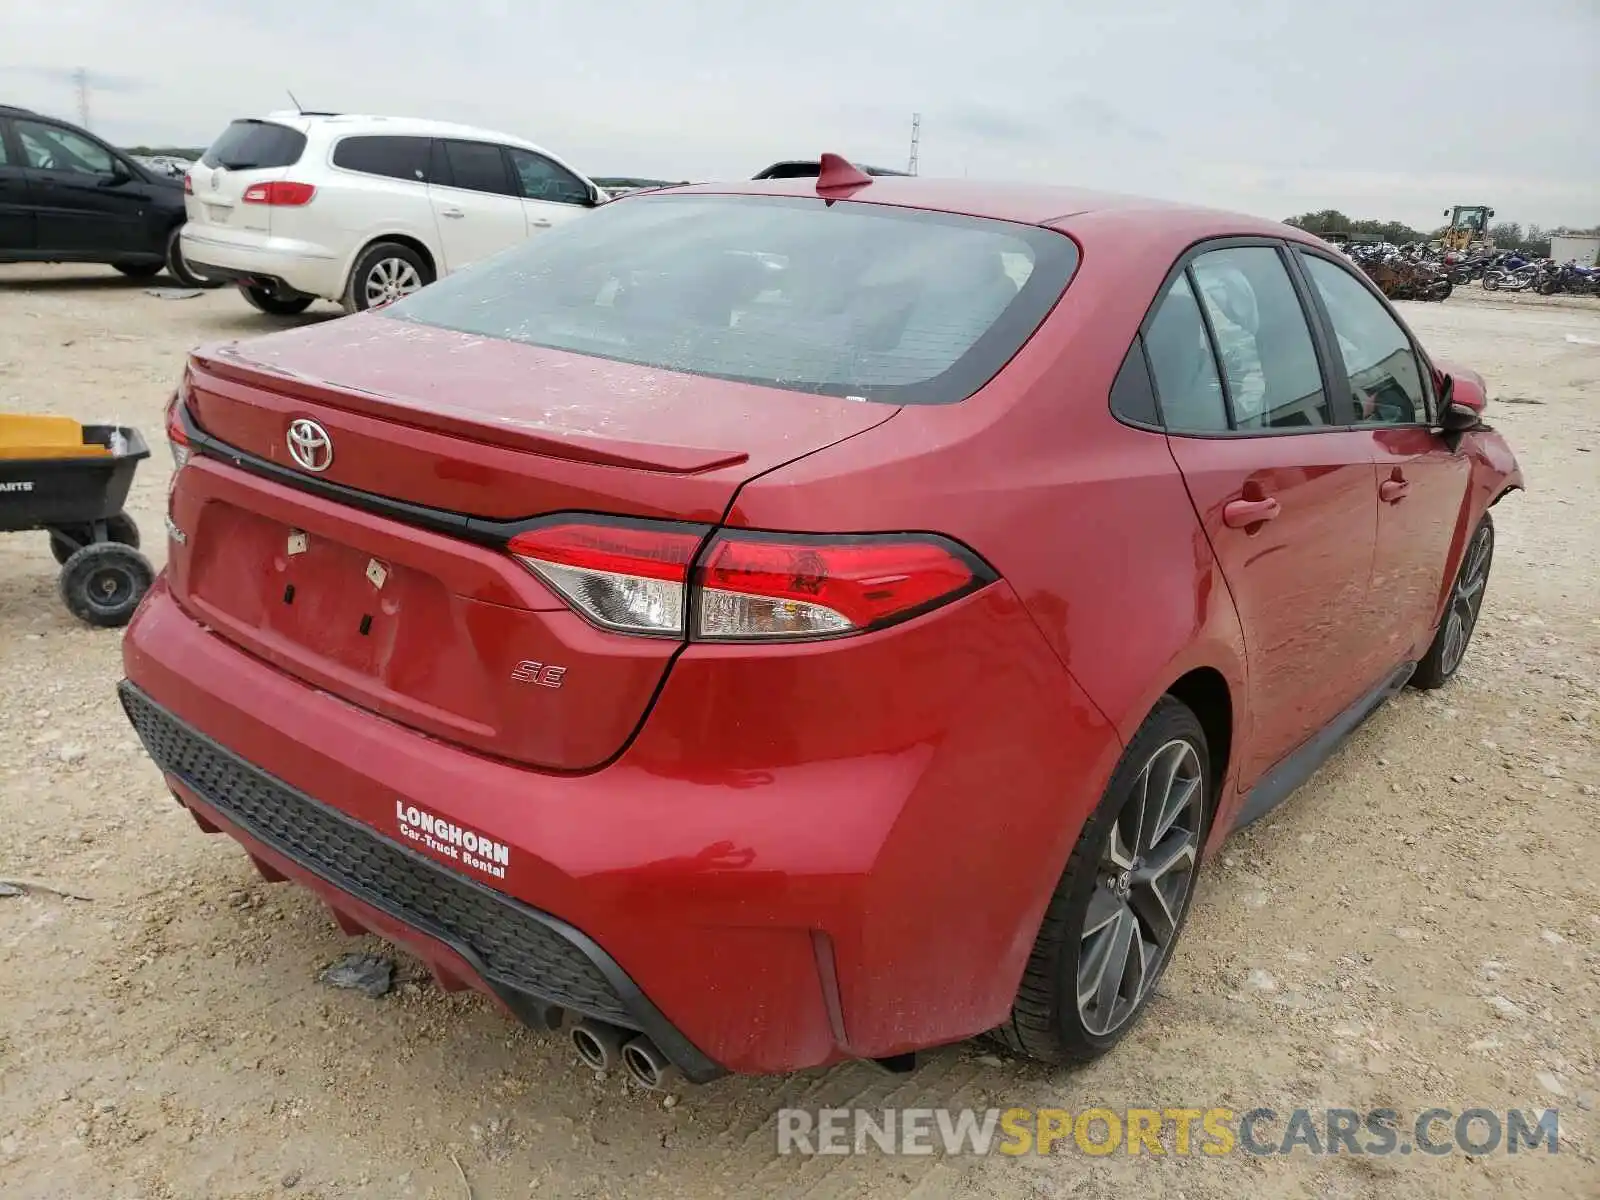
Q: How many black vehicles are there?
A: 1